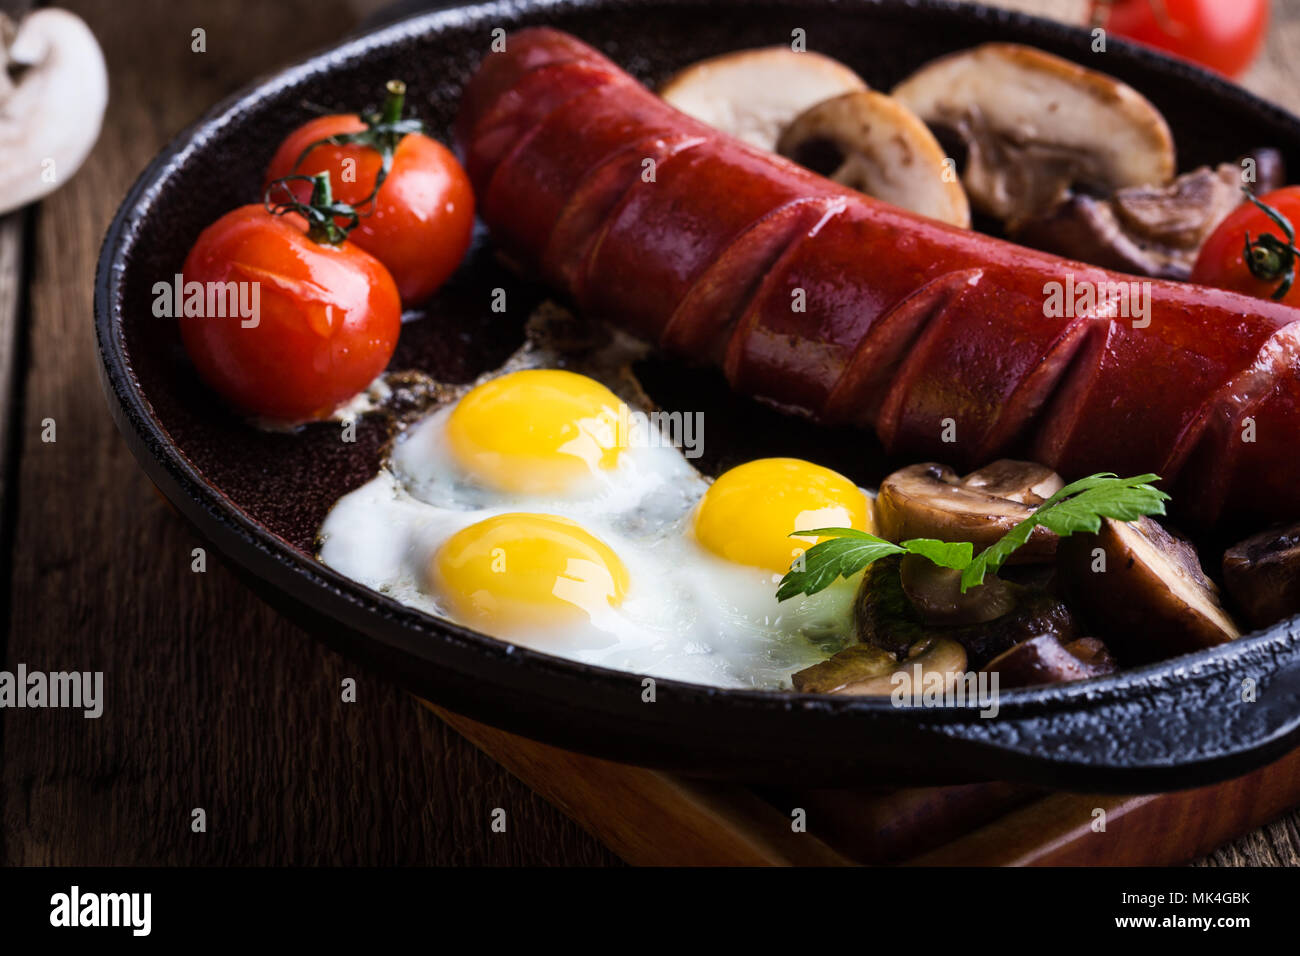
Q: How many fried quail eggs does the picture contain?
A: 3